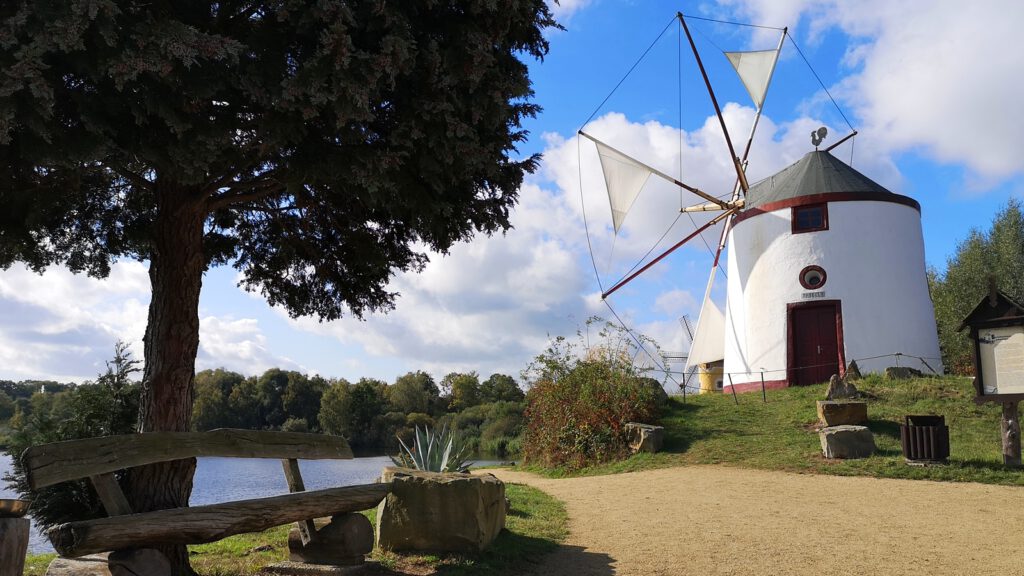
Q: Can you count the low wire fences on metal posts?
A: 1